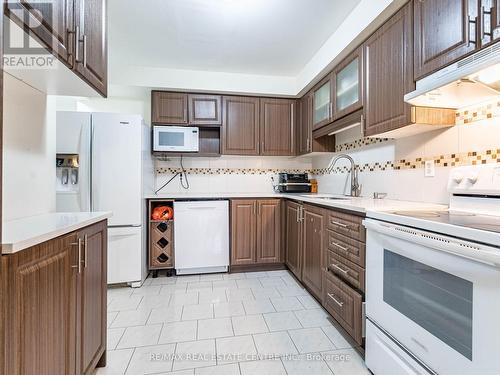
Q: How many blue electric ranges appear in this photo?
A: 0